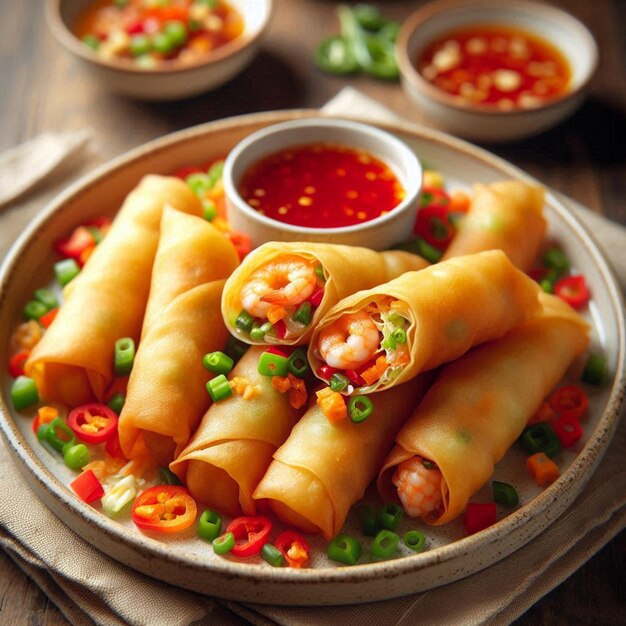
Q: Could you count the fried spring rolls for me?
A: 8